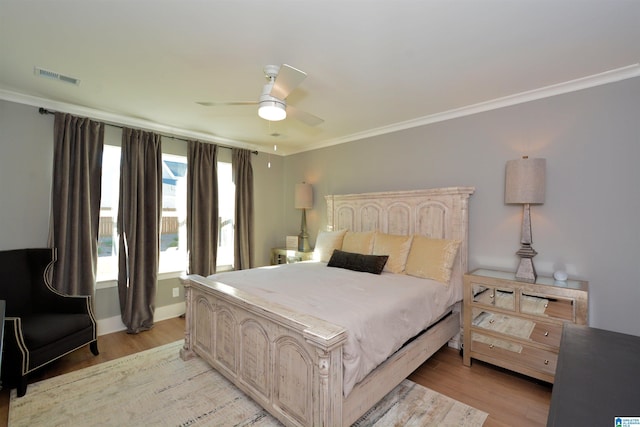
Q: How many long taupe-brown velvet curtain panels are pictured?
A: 4